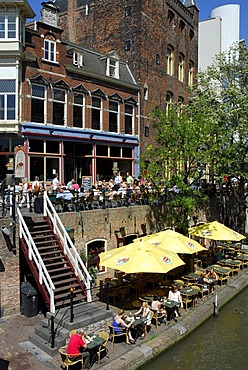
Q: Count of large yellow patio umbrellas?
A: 3